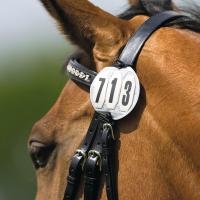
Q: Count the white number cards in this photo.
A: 3